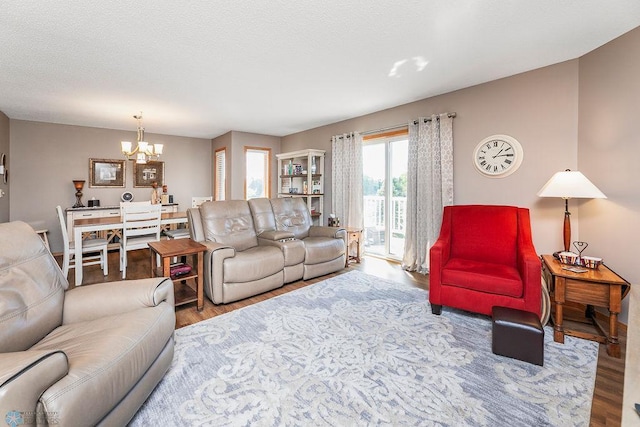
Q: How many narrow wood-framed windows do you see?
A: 2